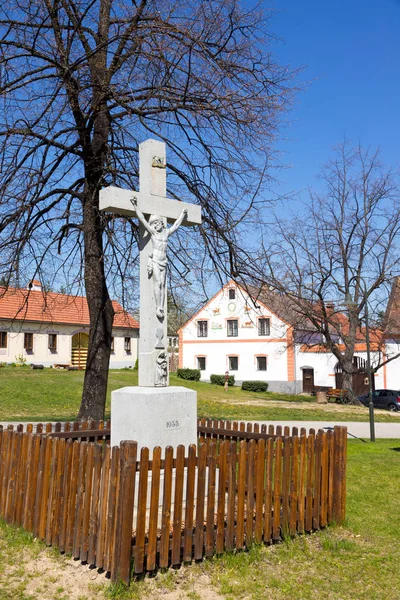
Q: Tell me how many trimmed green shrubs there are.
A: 3